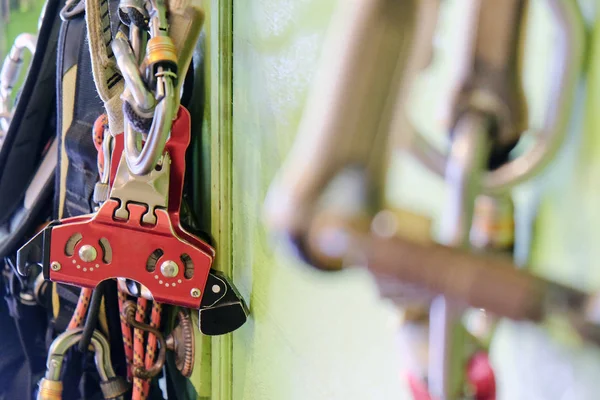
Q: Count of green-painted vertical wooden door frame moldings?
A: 1